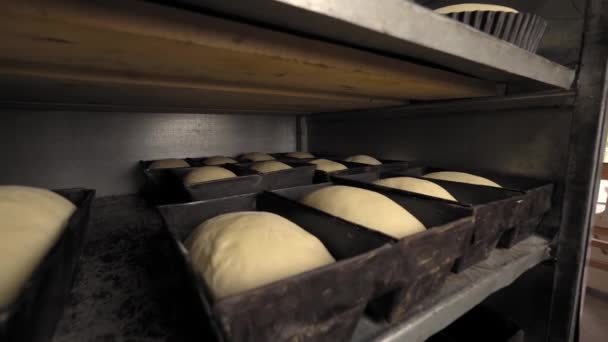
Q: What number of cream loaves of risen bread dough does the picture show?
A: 14